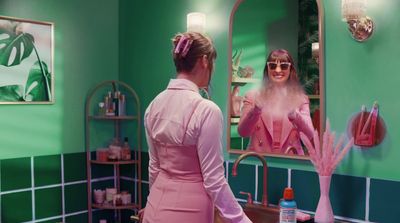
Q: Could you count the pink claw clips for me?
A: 1